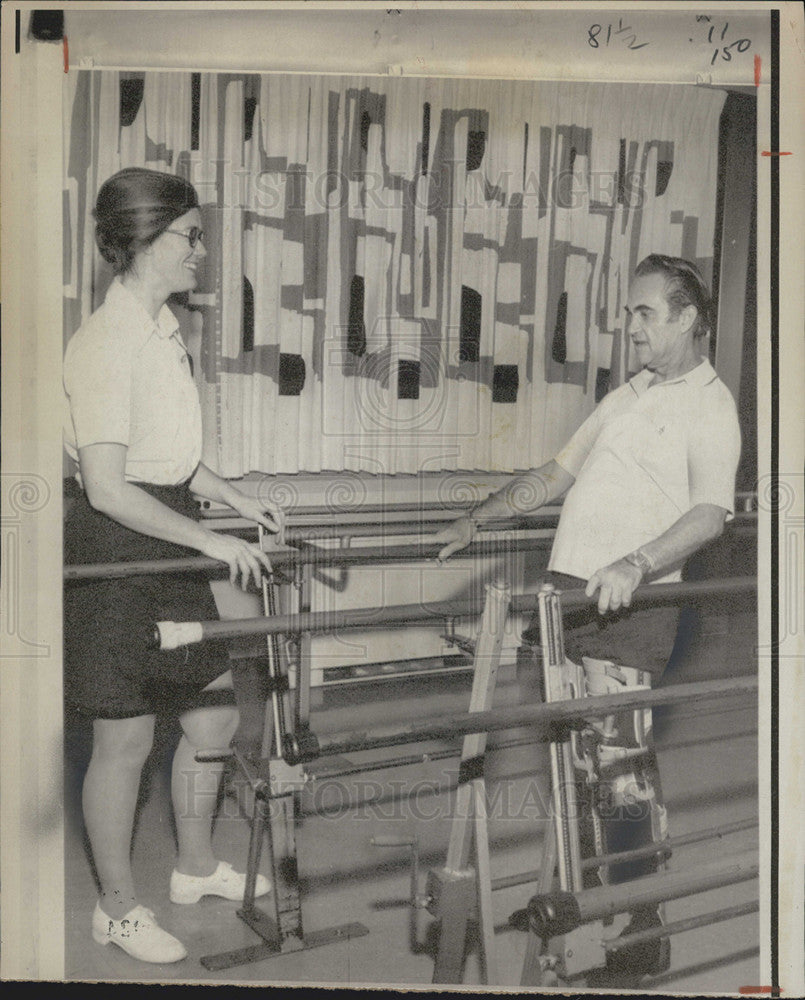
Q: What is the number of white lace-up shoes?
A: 2